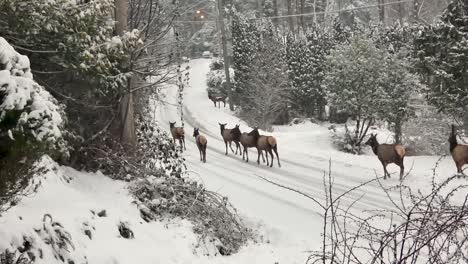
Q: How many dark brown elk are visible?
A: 8